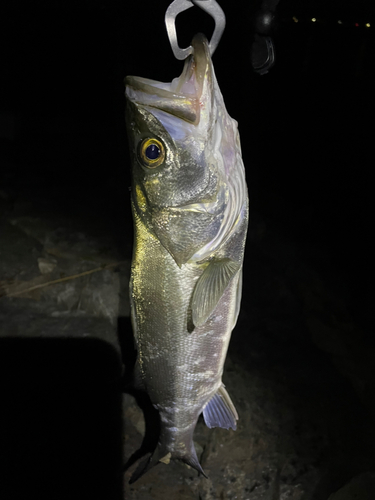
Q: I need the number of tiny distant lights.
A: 5